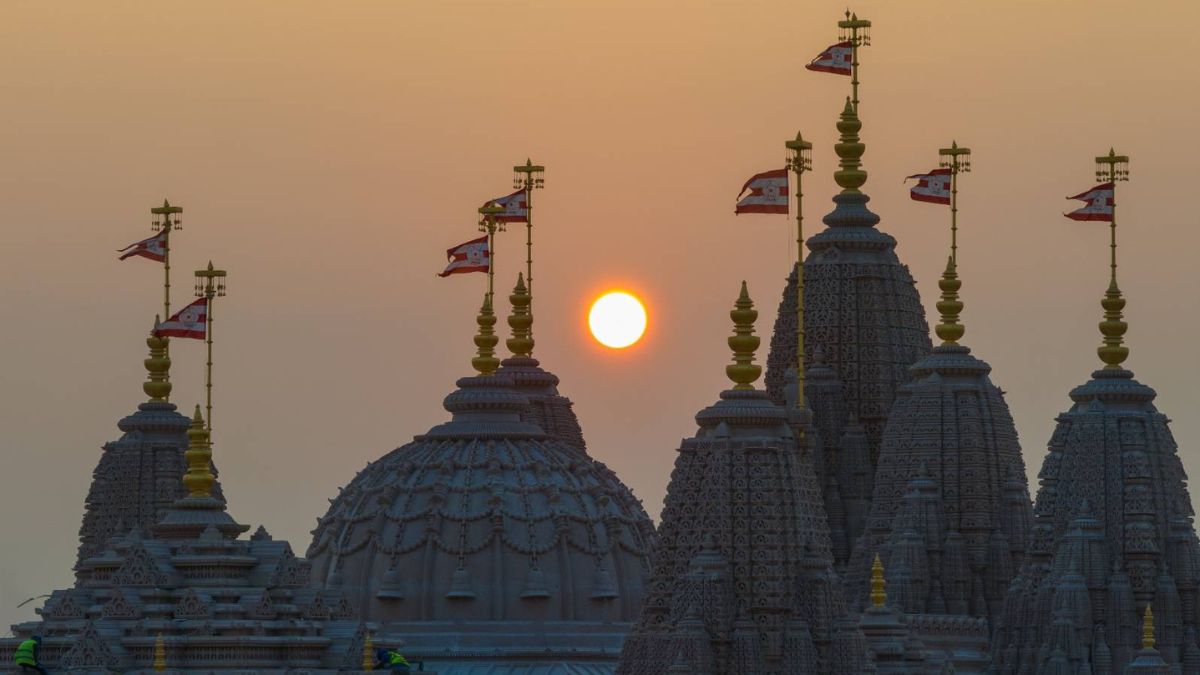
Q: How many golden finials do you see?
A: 12